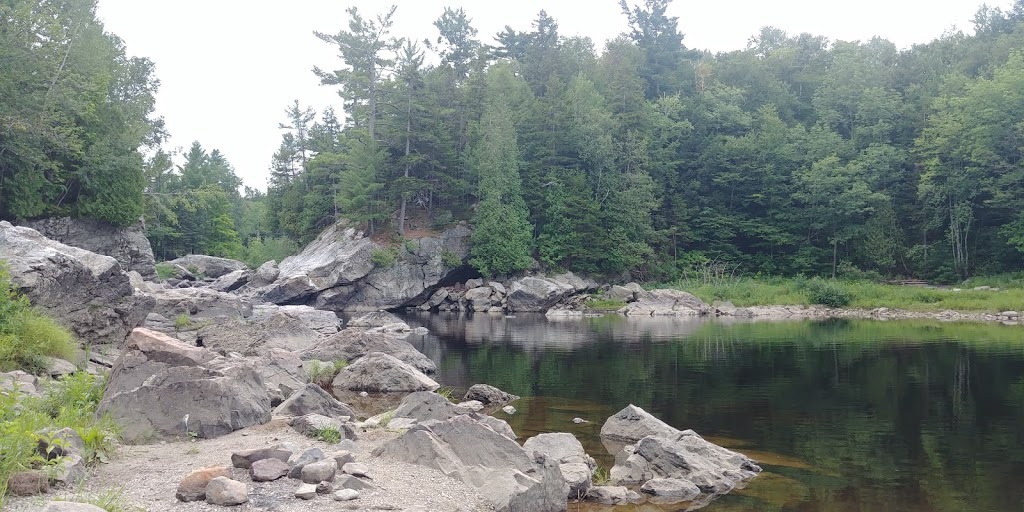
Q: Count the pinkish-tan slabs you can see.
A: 1